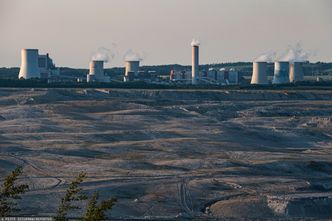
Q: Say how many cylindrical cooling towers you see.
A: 6